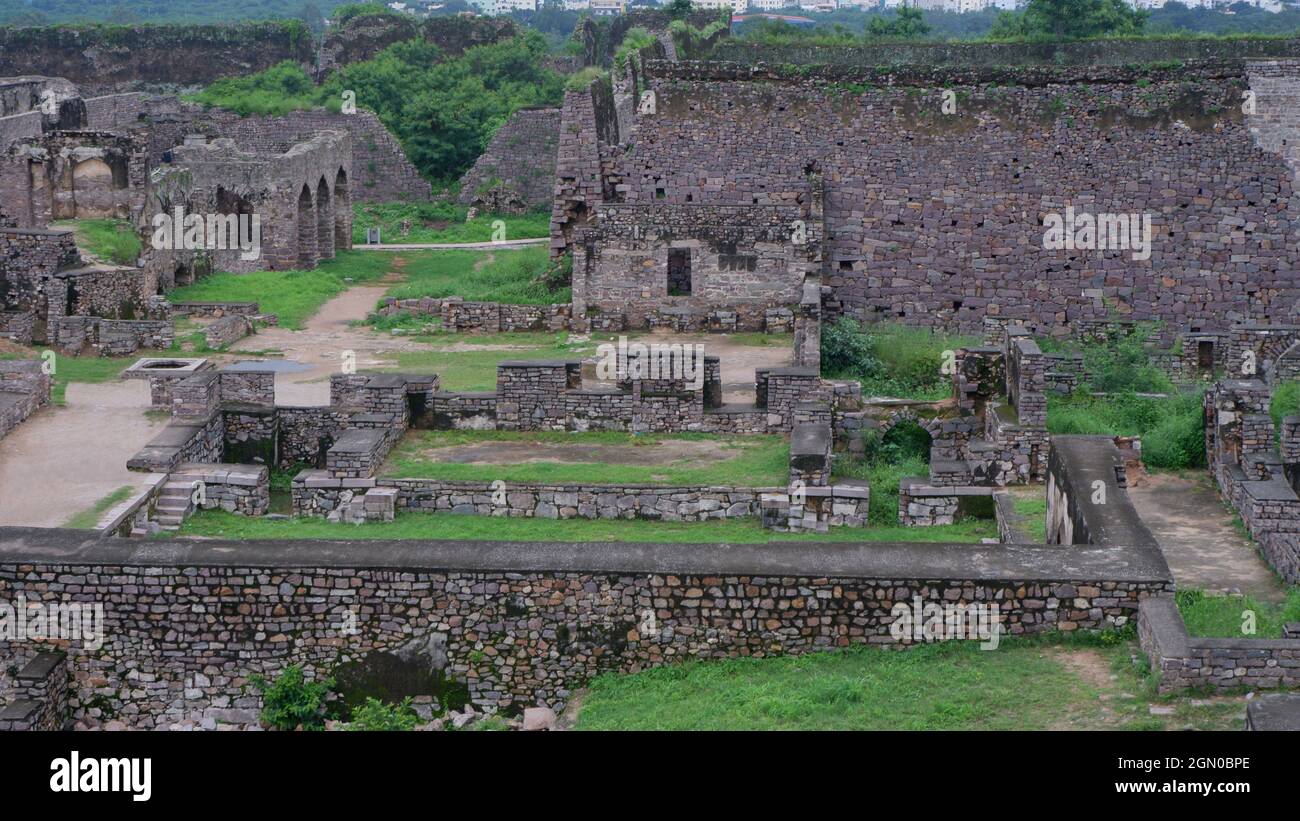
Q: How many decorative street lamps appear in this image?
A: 0